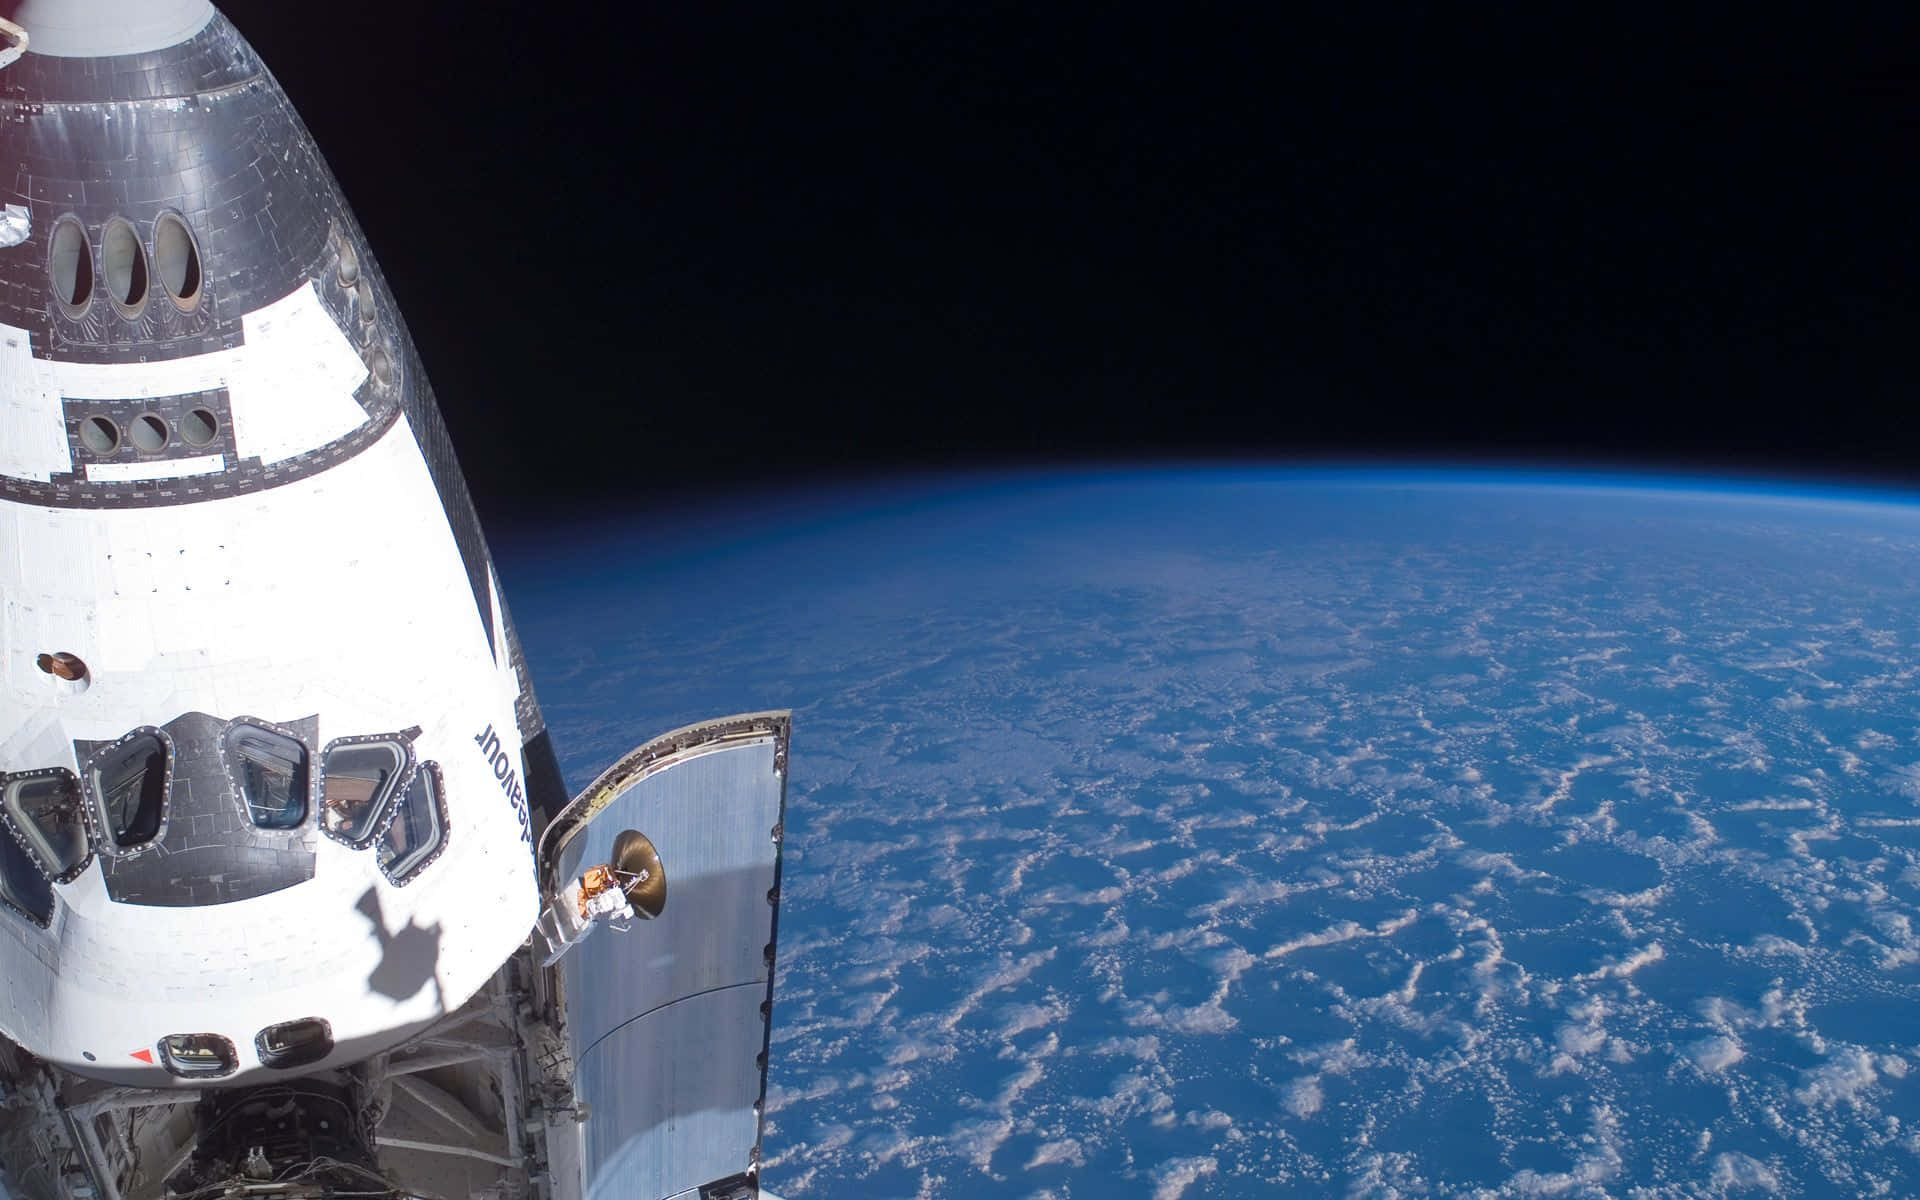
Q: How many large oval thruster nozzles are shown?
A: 3